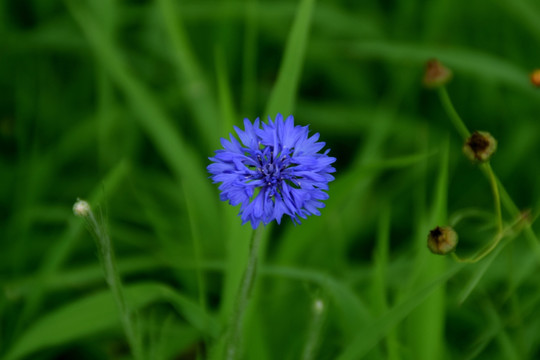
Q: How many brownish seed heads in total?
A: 3